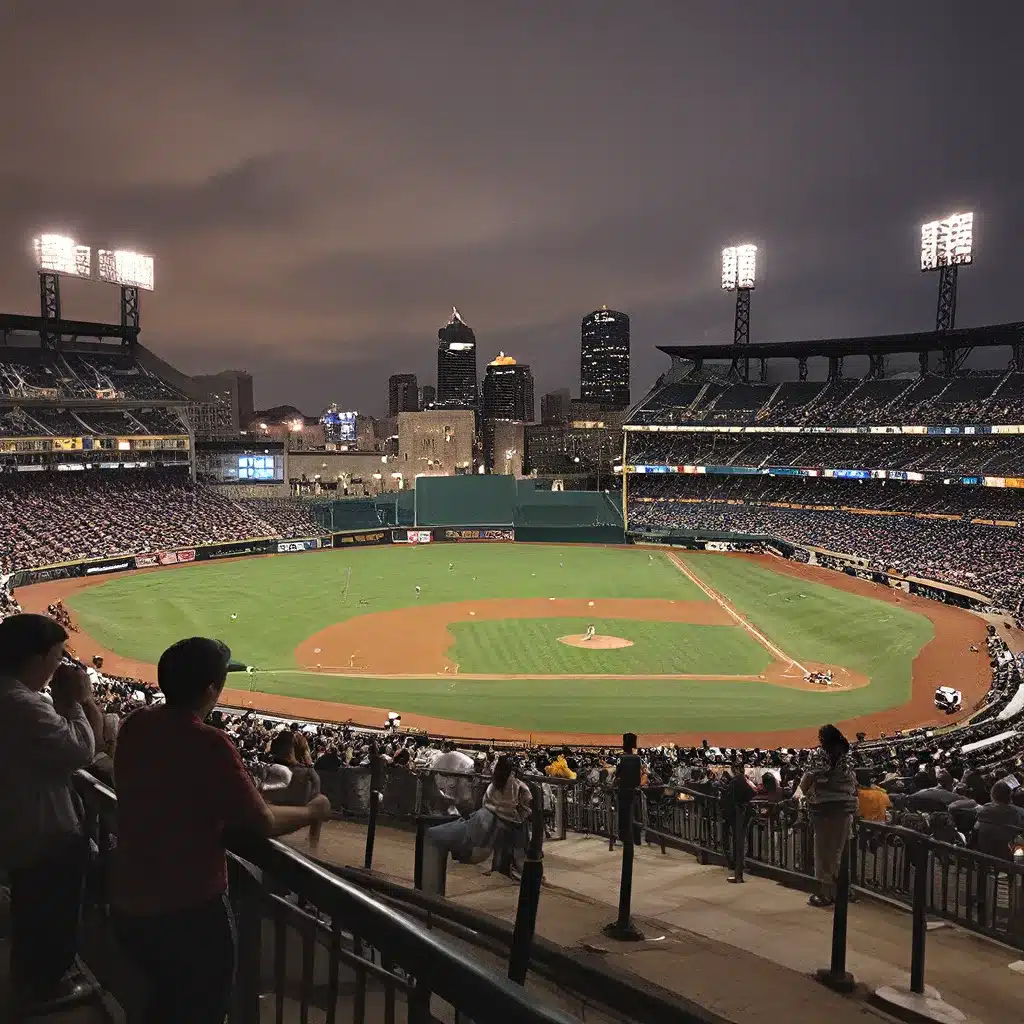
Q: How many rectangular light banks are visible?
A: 4